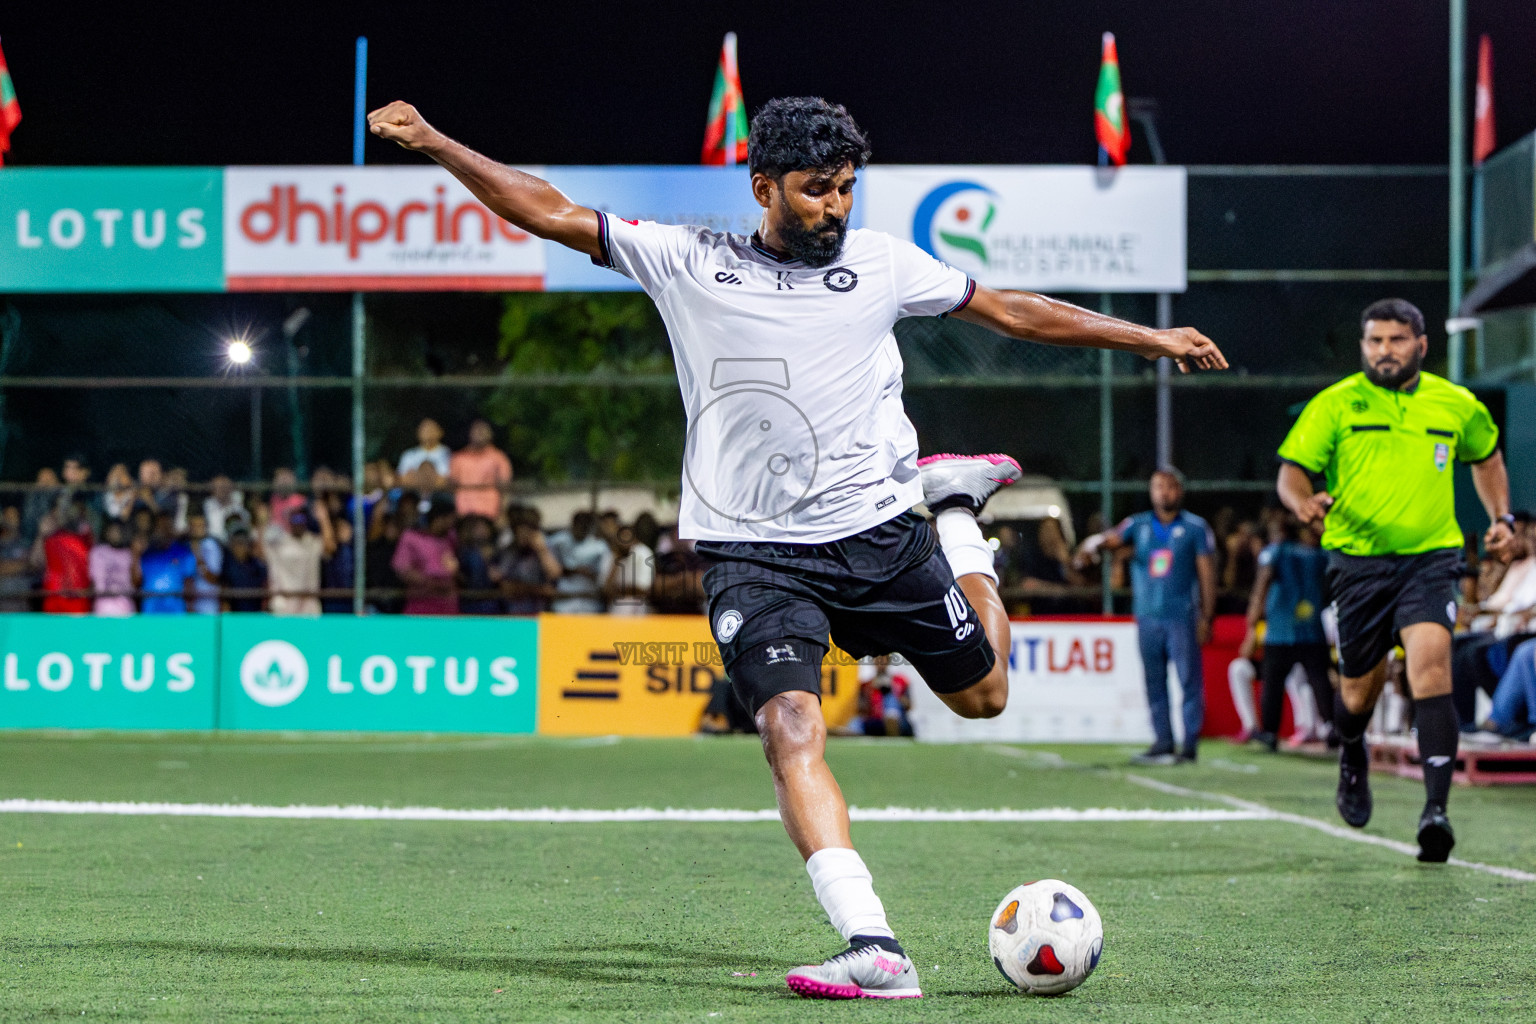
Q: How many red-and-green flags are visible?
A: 3